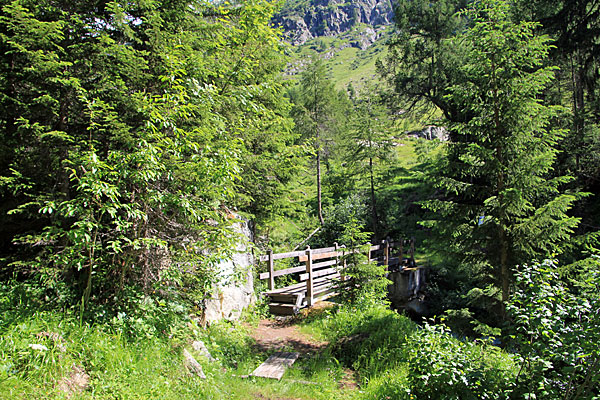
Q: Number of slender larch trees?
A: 2